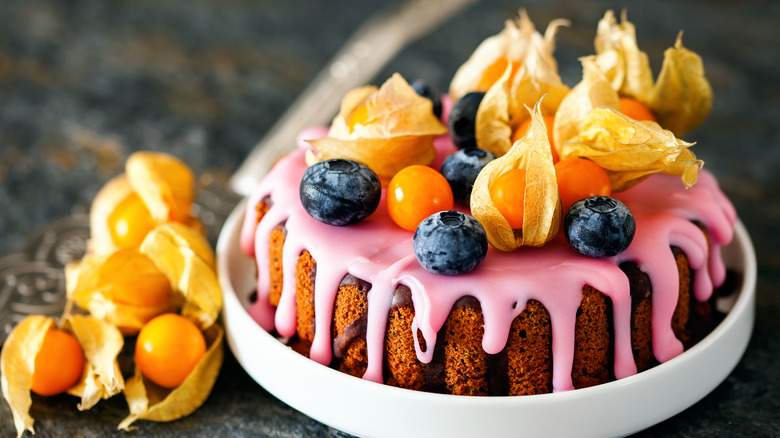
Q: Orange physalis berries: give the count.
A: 11